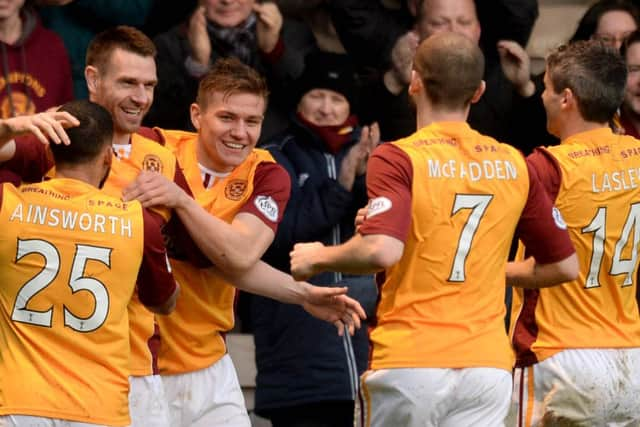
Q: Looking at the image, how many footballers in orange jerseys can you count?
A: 5